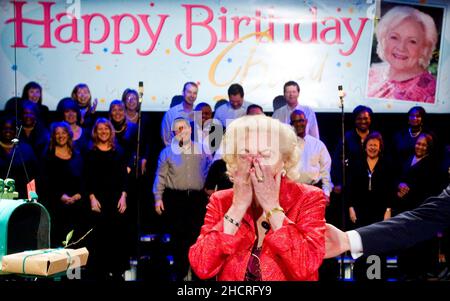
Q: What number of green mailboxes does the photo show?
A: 1